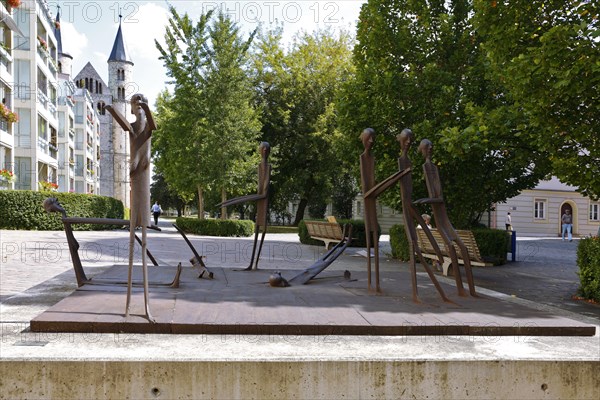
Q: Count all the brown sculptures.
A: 7